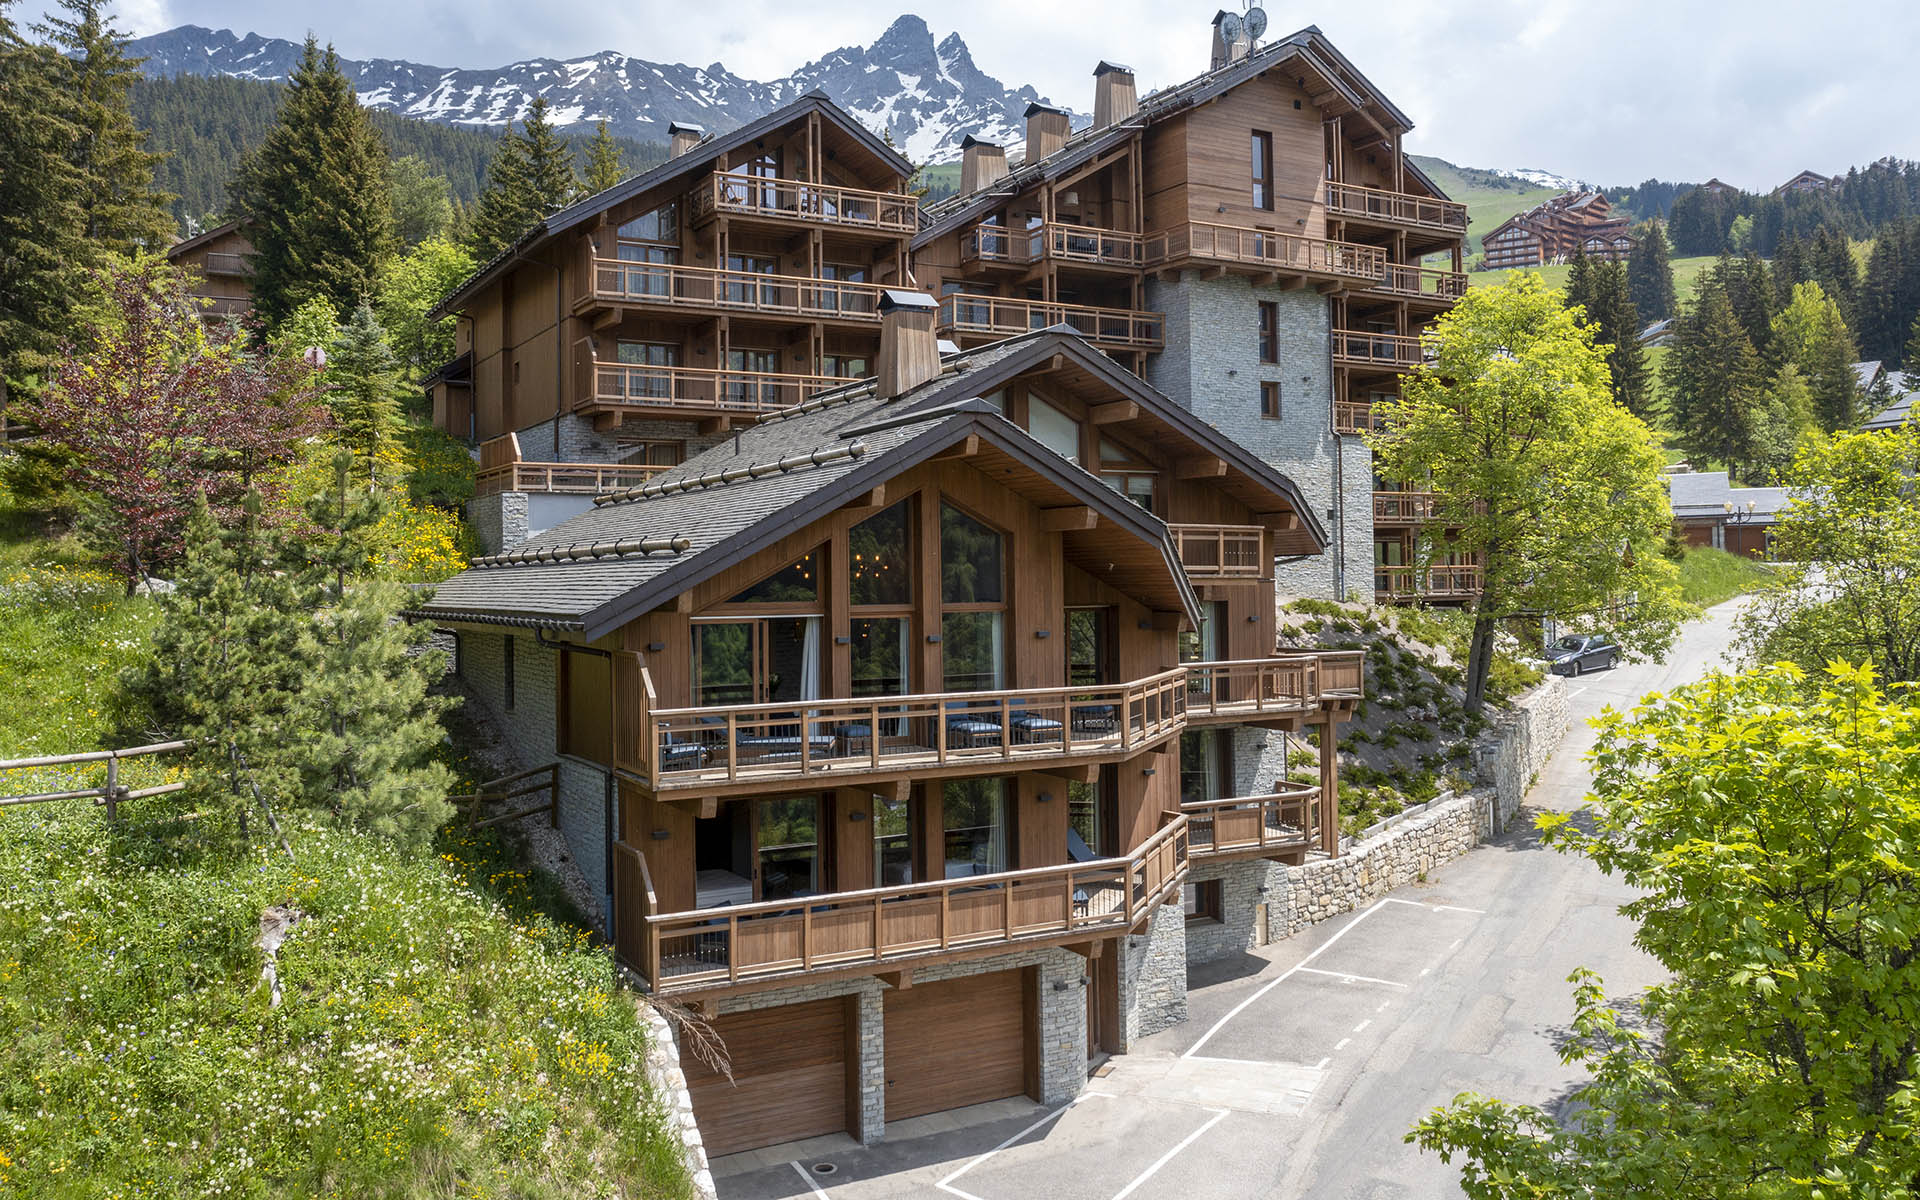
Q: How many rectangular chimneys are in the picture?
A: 6